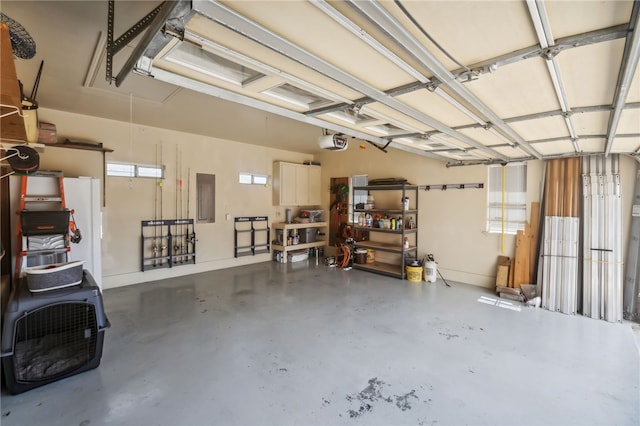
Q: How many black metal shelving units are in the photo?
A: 1